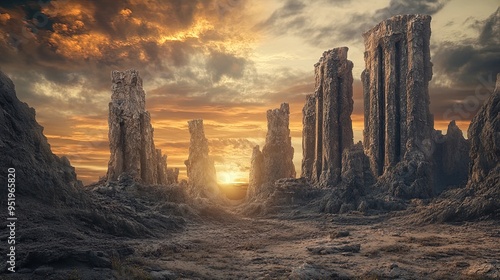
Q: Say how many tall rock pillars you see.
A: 5